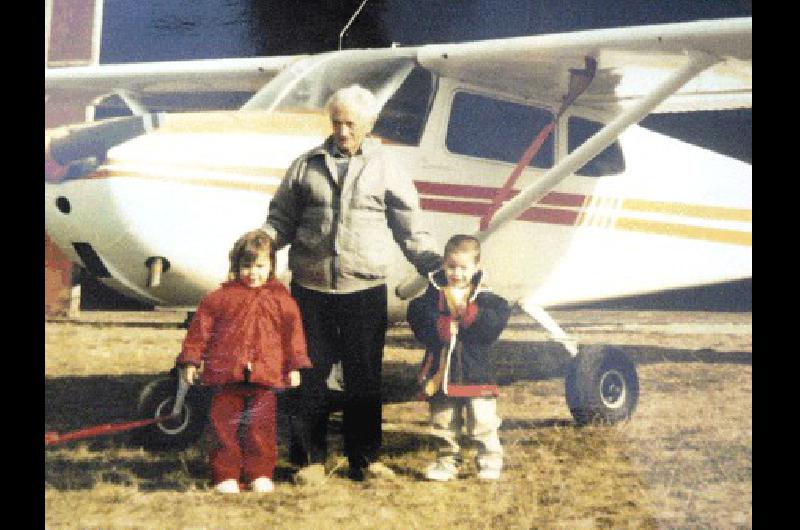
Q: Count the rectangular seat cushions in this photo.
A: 0